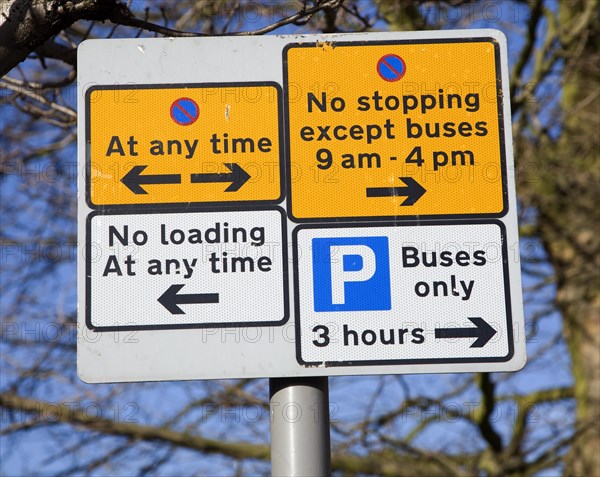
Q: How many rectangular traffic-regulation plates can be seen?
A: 4